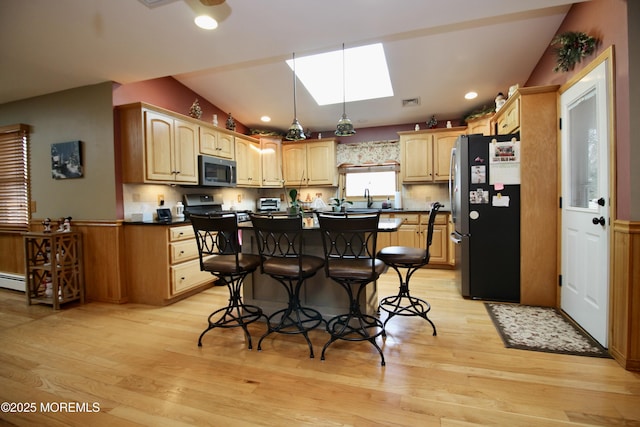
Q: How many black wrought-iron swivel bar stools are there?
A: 4